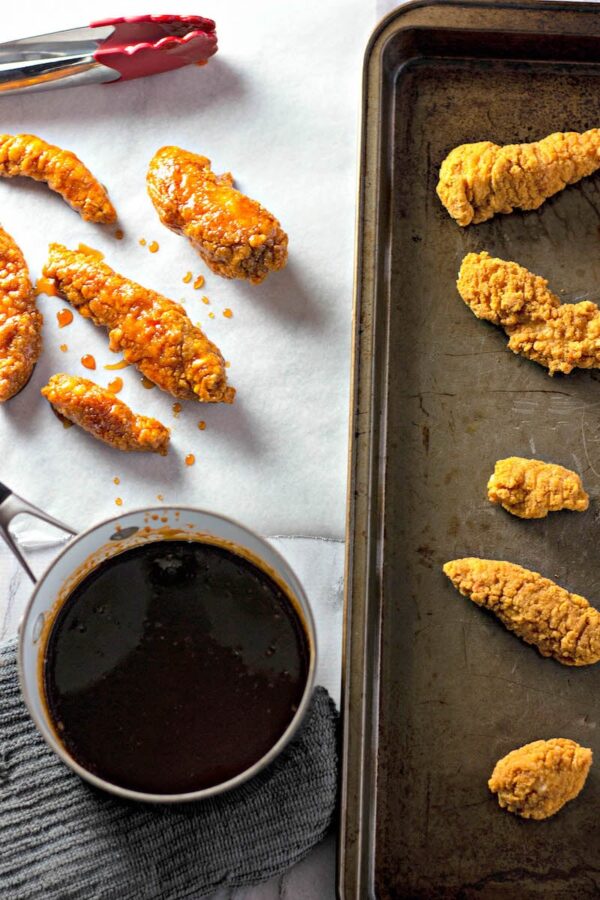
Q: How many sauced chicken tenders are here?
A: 5